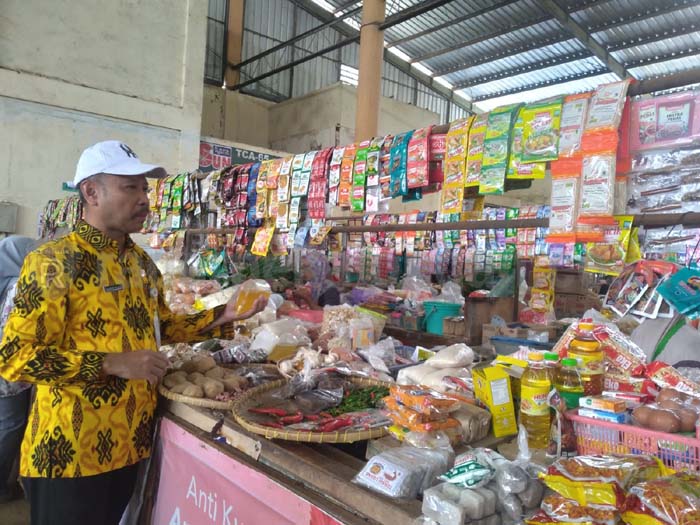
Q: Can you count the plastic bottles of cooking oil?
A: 4